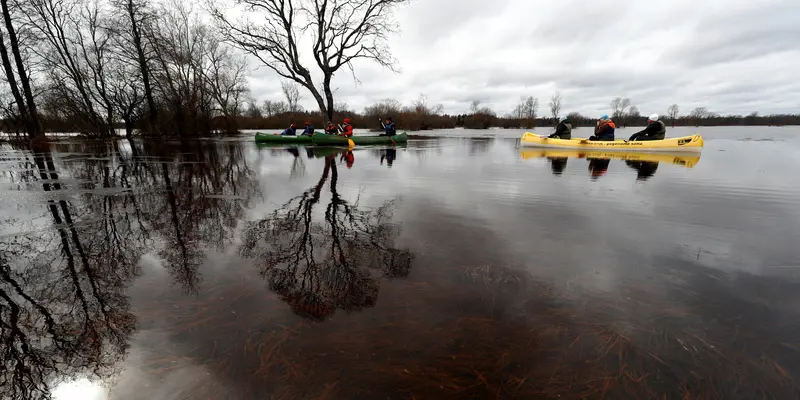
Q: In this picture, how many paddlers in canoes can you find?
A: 8